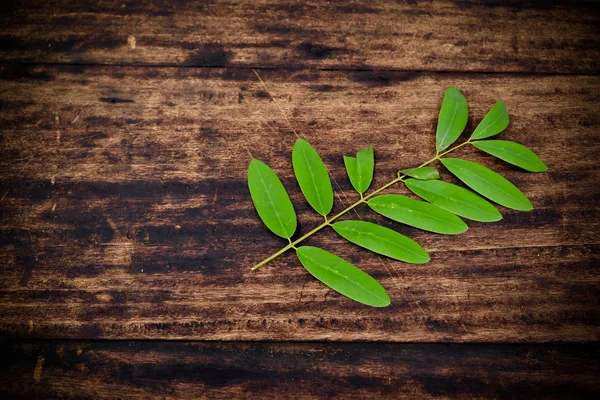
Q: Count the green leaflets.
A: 12